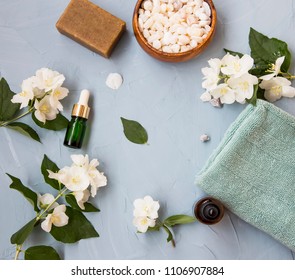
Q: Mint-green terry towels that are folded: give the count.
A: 1